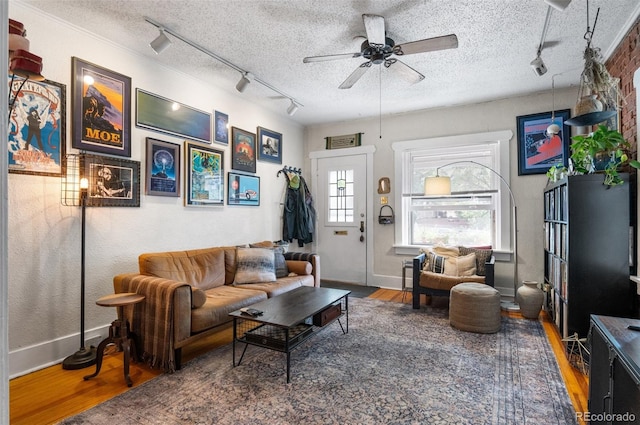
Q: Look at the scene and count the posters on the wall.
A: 11